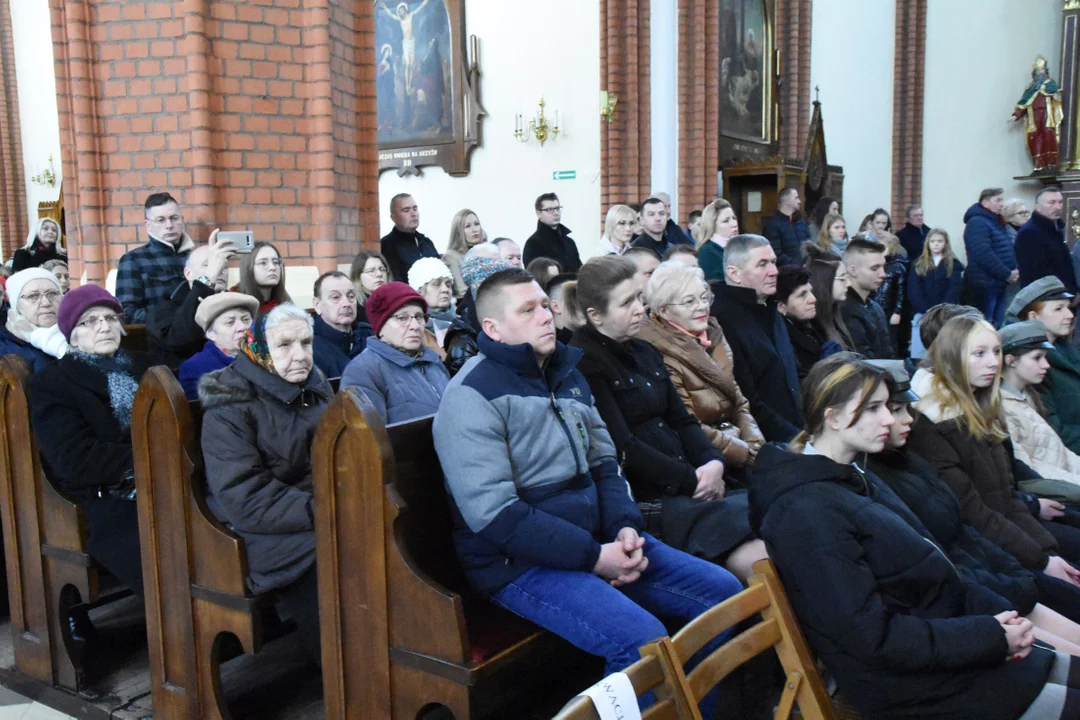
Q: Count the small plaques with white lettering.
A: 2